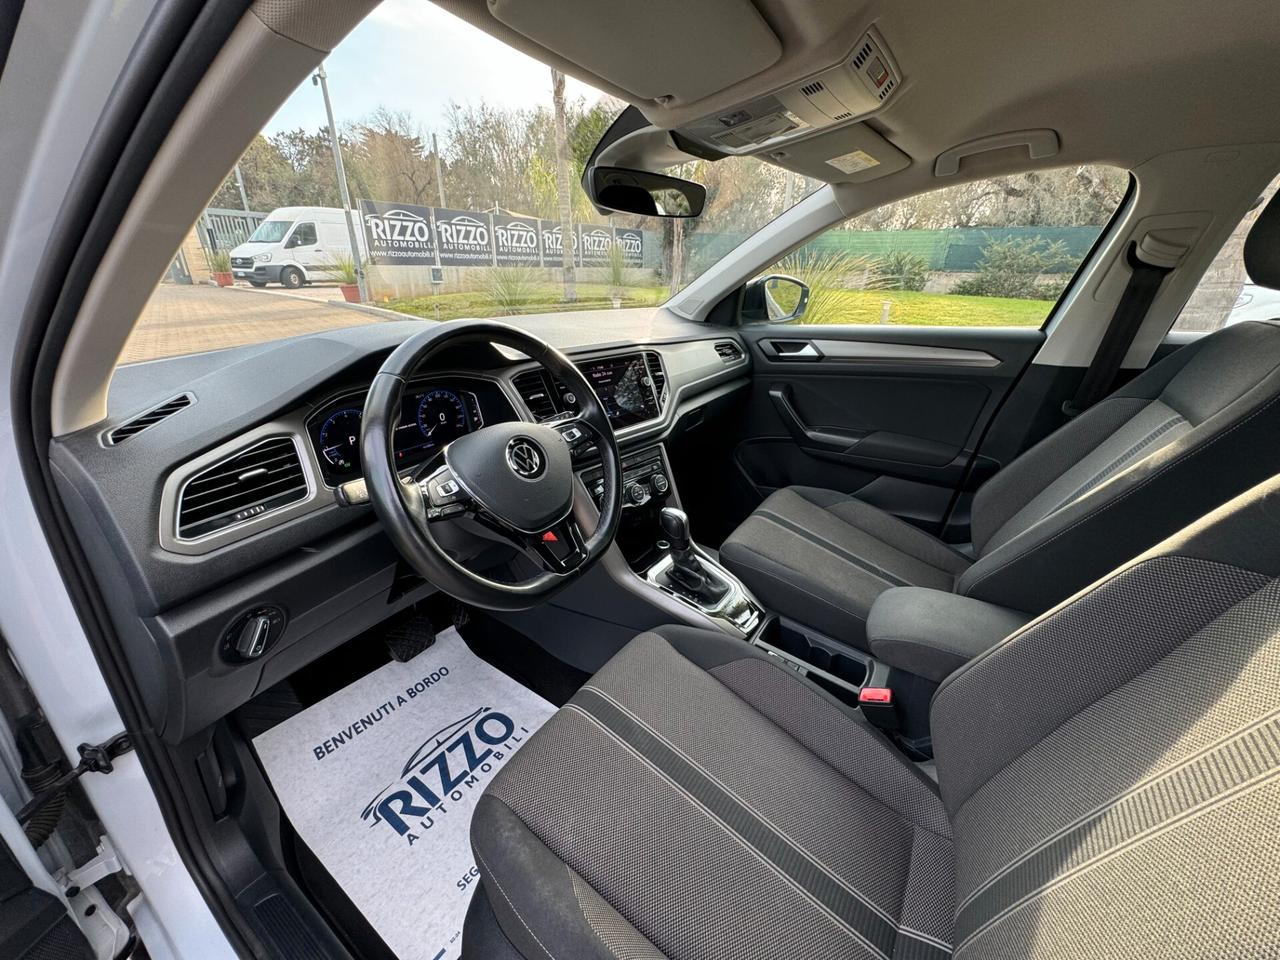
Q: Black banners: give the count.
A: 6